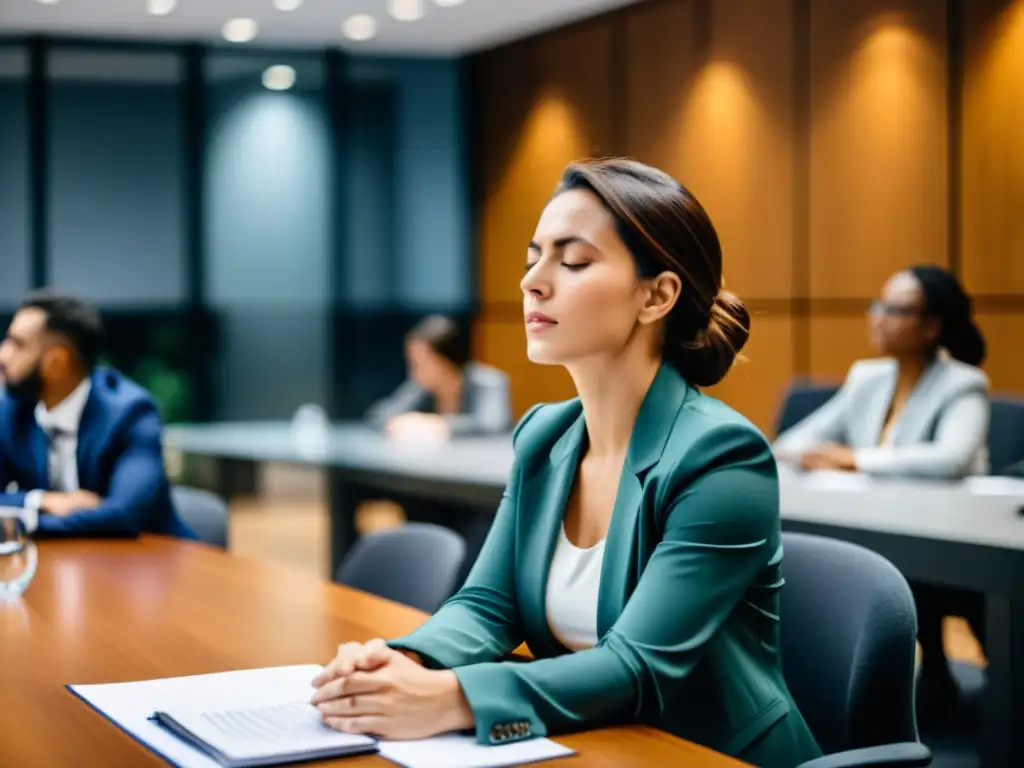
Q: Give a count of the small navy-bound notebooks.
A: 1